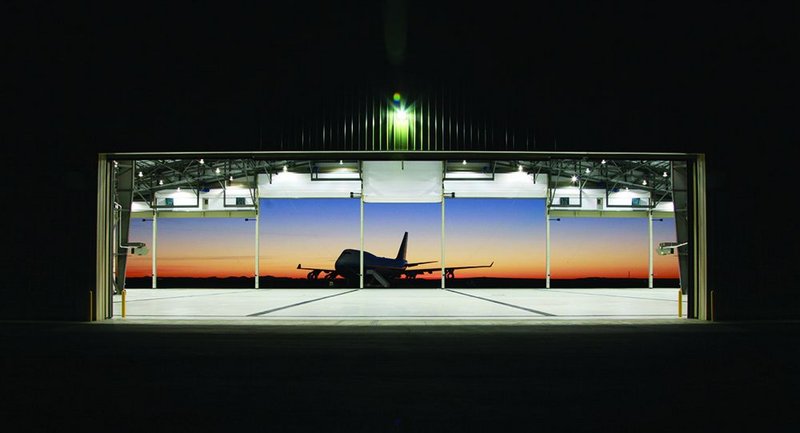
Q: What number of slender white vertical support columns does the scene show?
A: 6